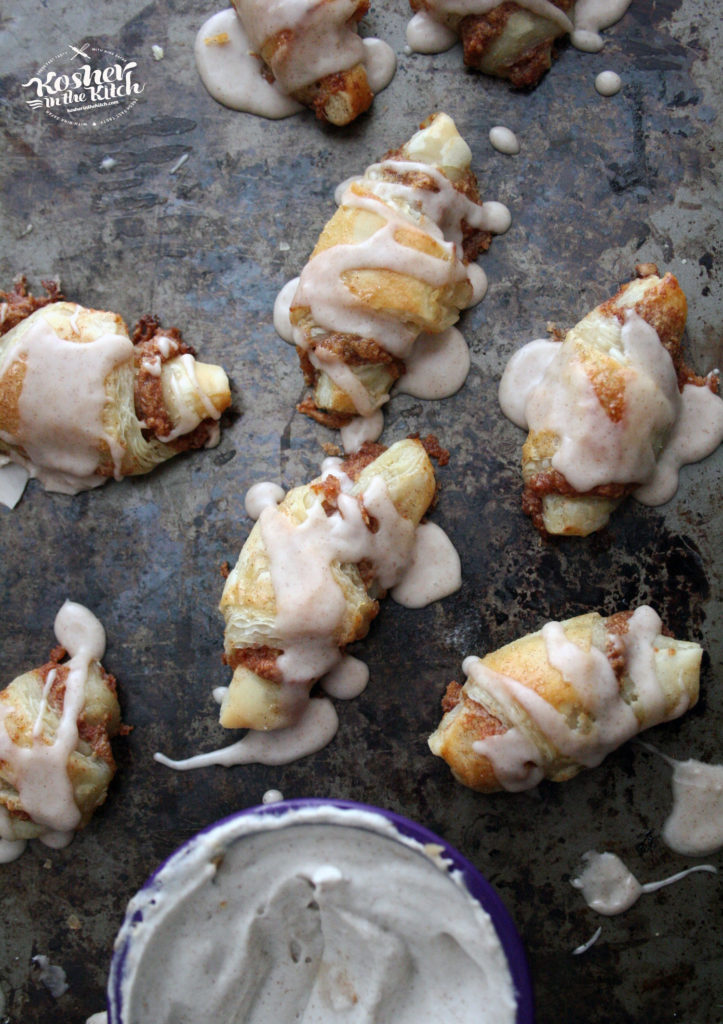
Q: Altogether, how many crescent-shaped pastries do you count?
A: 8